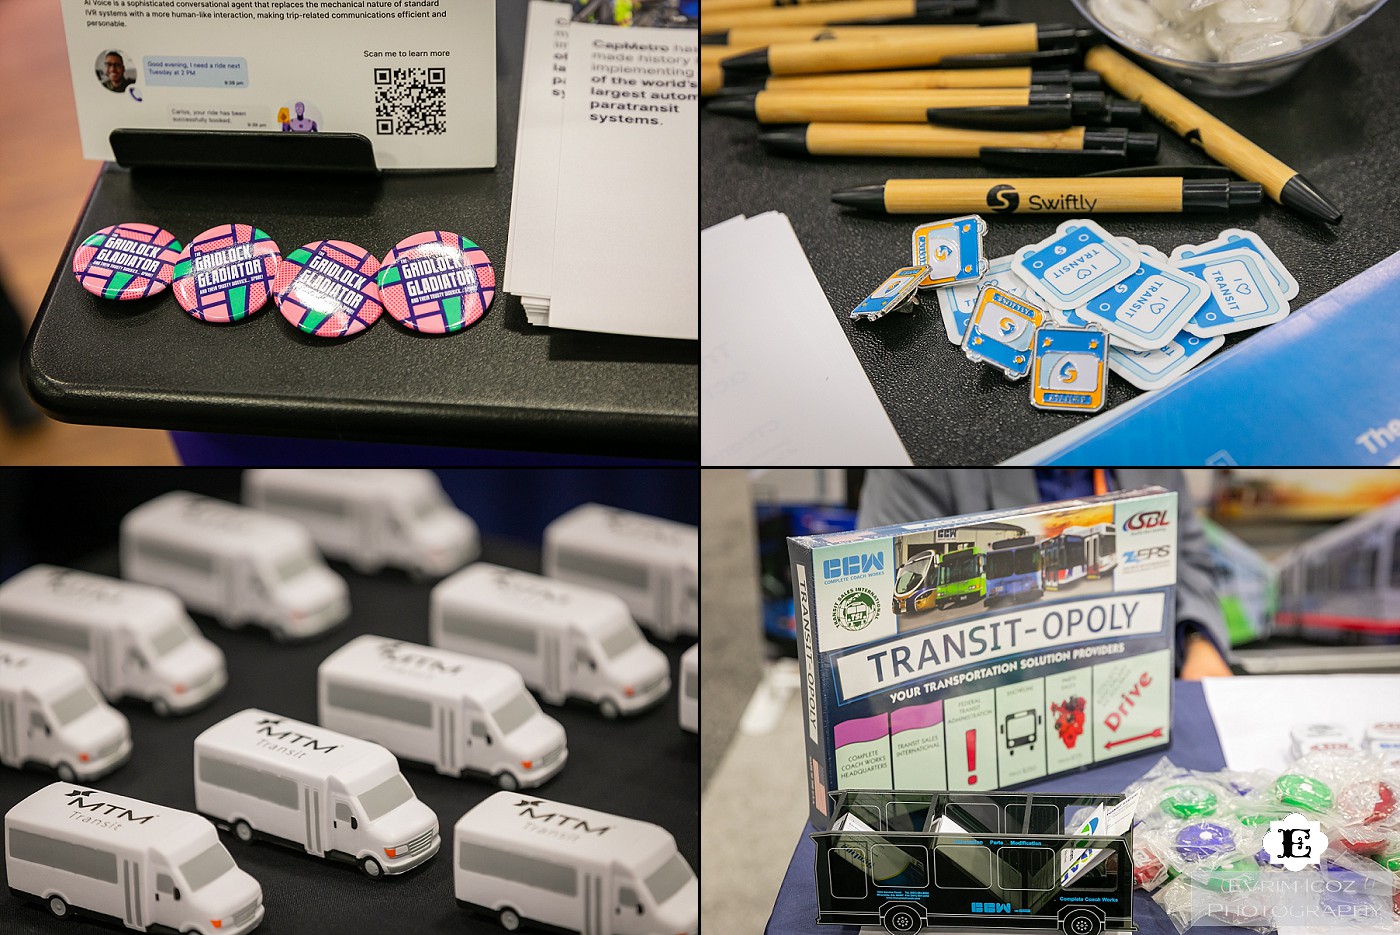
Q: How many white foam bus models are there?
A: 11